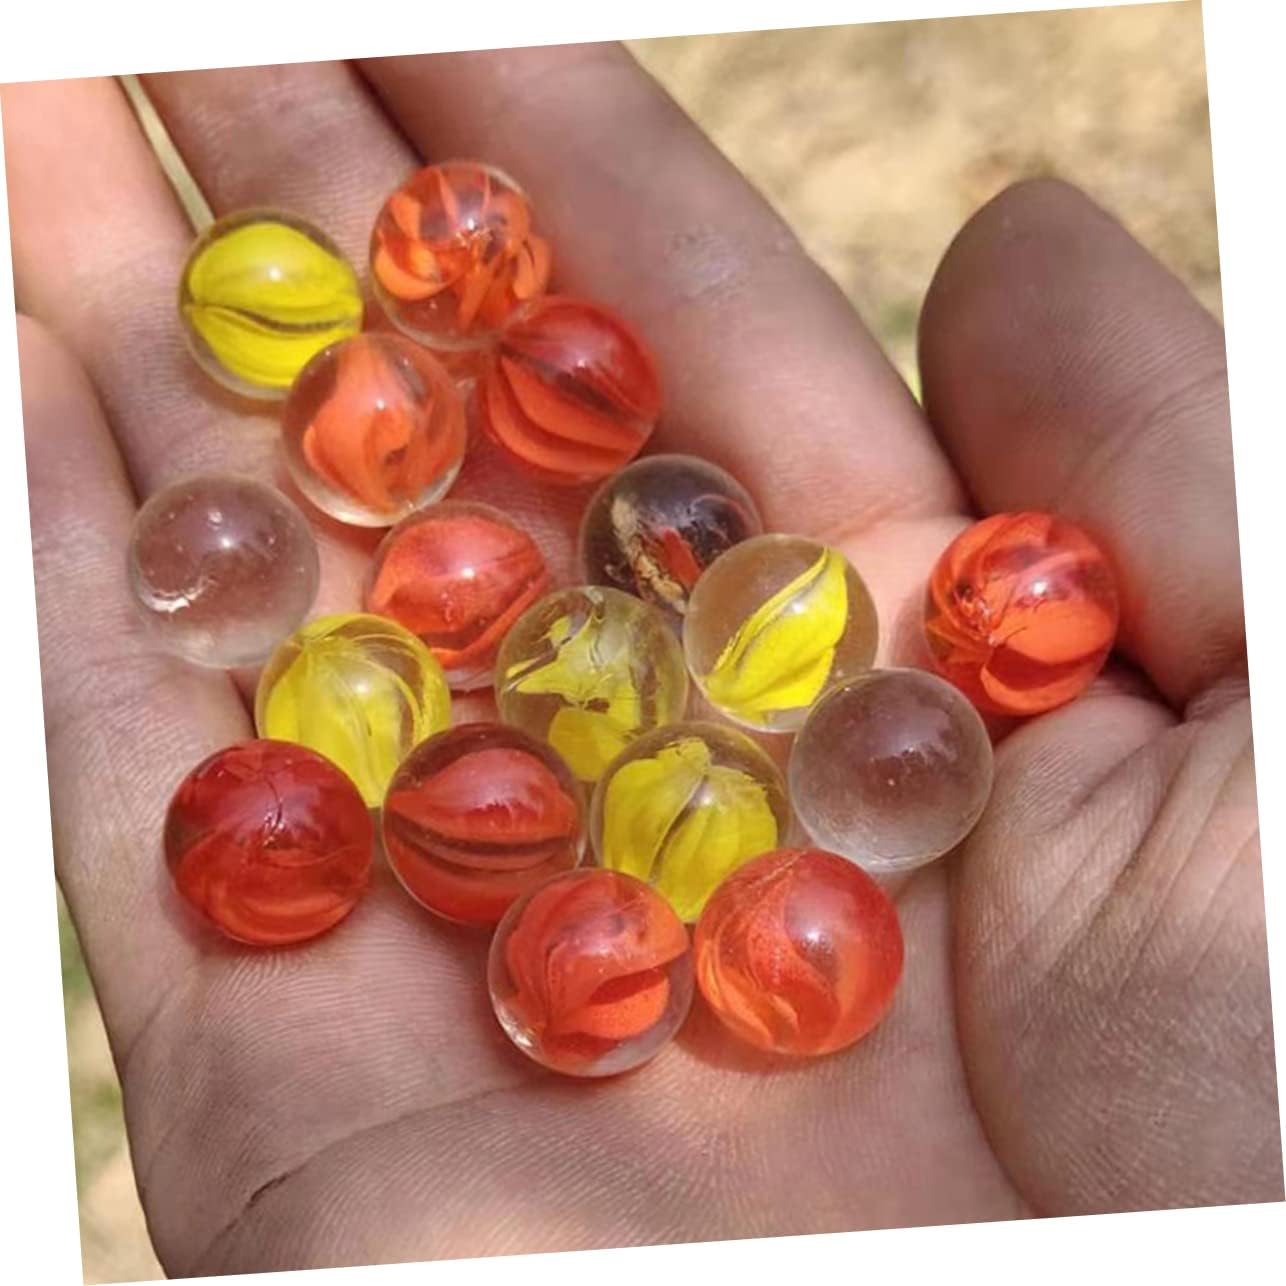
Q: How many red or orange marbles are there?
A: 9